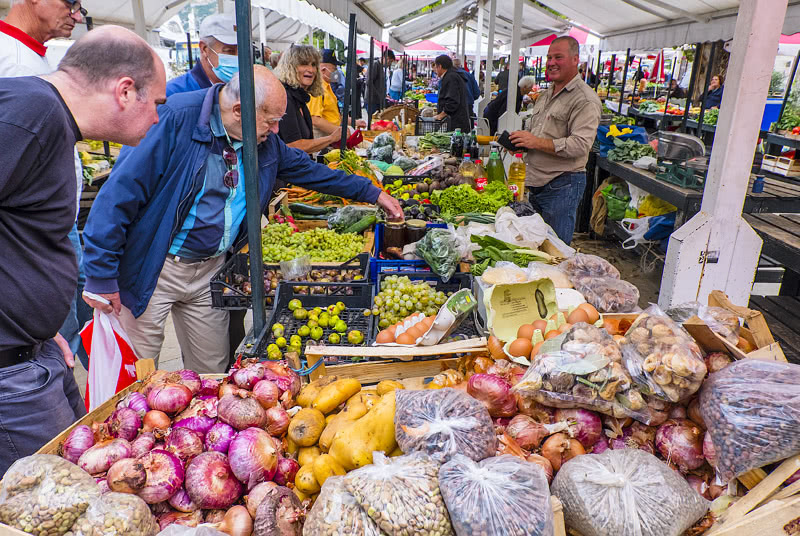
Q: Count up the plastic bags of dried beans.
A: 8